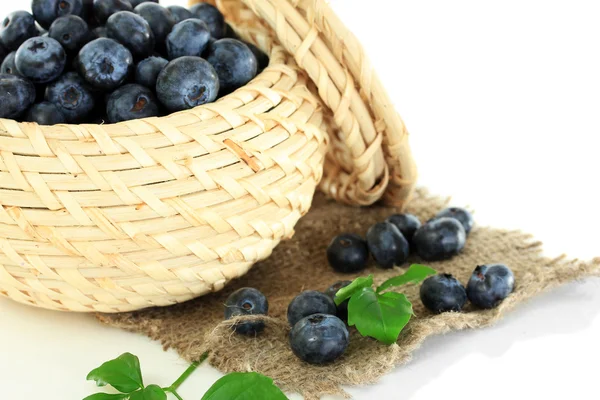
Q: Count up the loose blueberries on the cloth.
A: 11